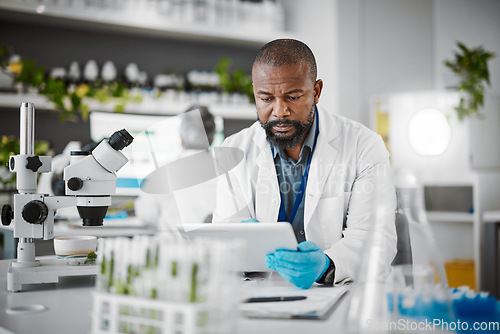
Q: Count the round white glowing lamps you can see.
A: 1